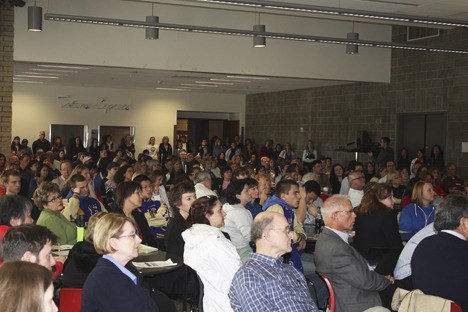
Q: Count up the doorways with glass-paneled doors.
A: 2